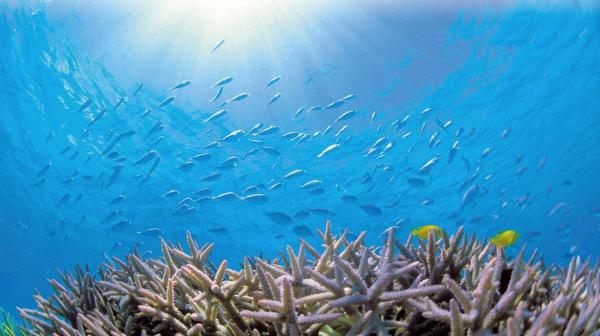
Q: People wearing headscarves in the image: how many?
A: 0